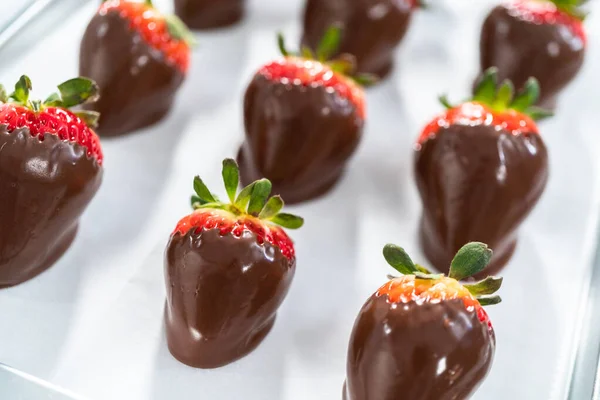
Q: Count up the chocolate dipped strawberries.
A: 9